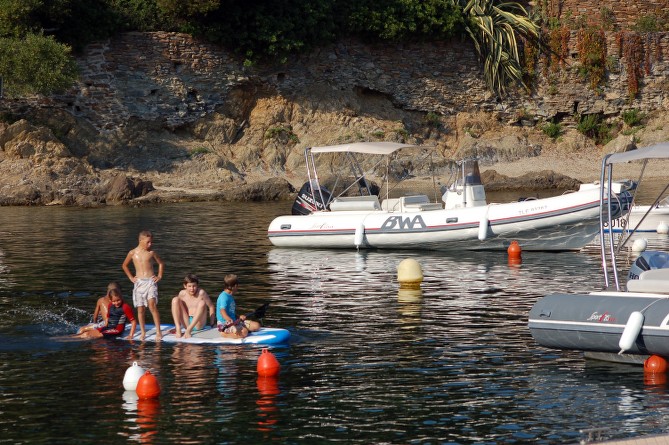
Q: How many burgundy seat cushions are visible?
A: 0